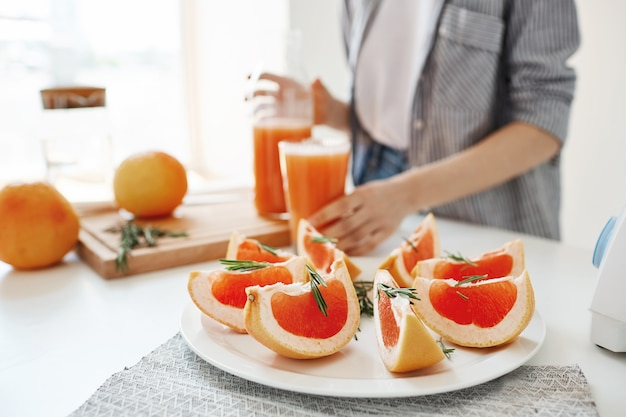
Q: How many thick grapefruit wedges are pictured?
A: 8